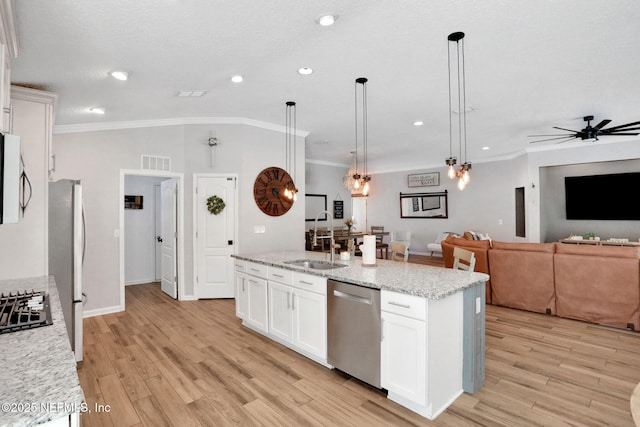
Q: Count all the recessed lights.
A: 7